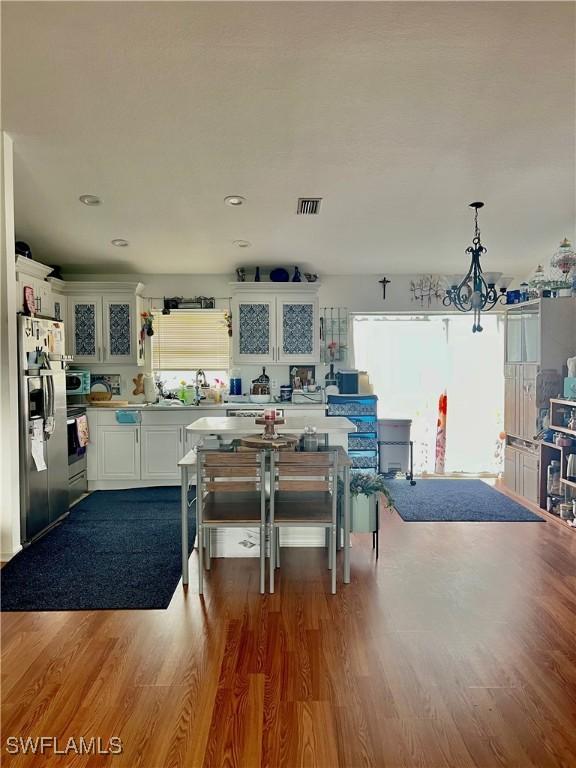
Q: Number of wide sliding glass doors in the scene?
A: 1